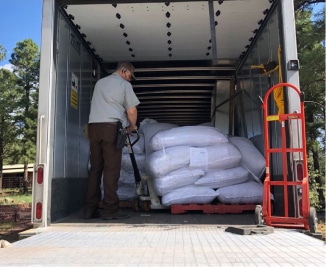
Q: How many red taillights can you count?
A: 4